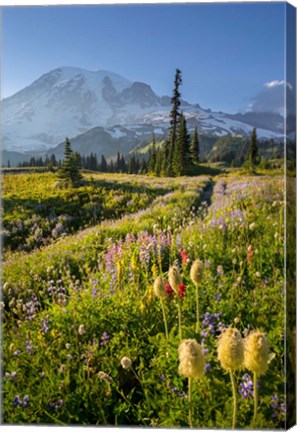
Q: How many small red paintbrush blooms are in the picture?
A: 3